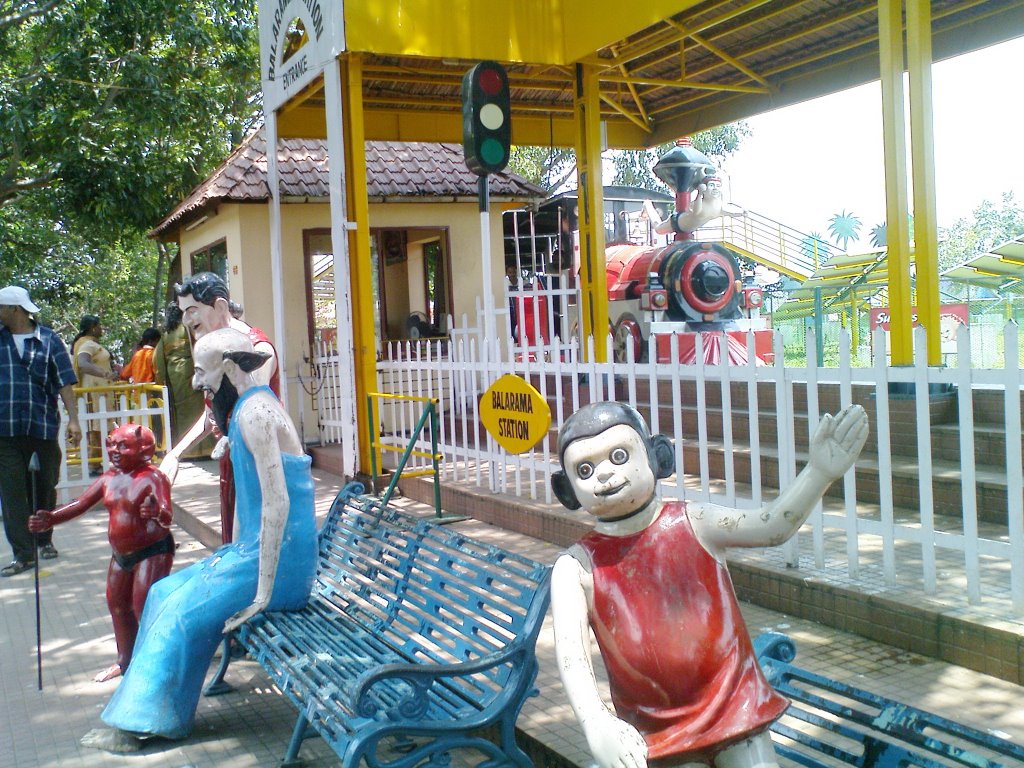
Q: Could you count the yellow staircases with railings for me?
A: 1